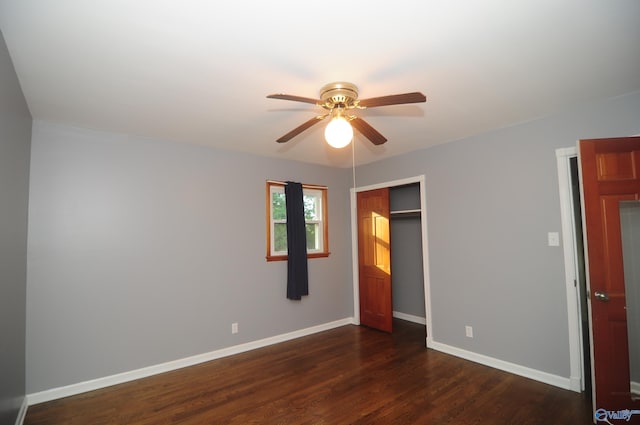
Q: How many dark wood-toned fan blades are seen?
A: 4